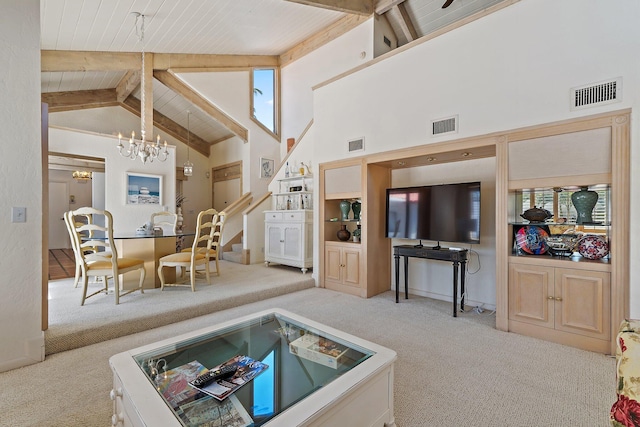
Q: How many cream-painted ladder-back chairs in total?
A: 5